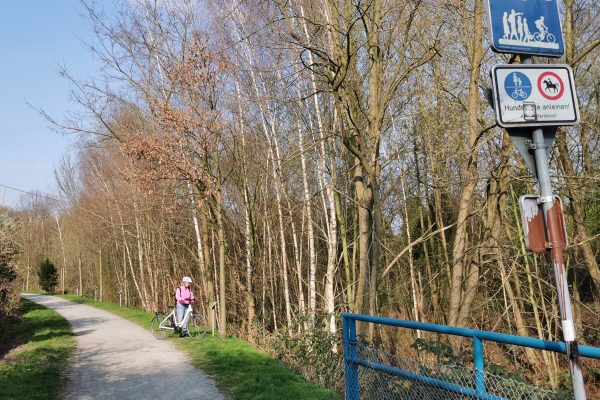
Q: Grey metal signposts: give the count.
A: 1